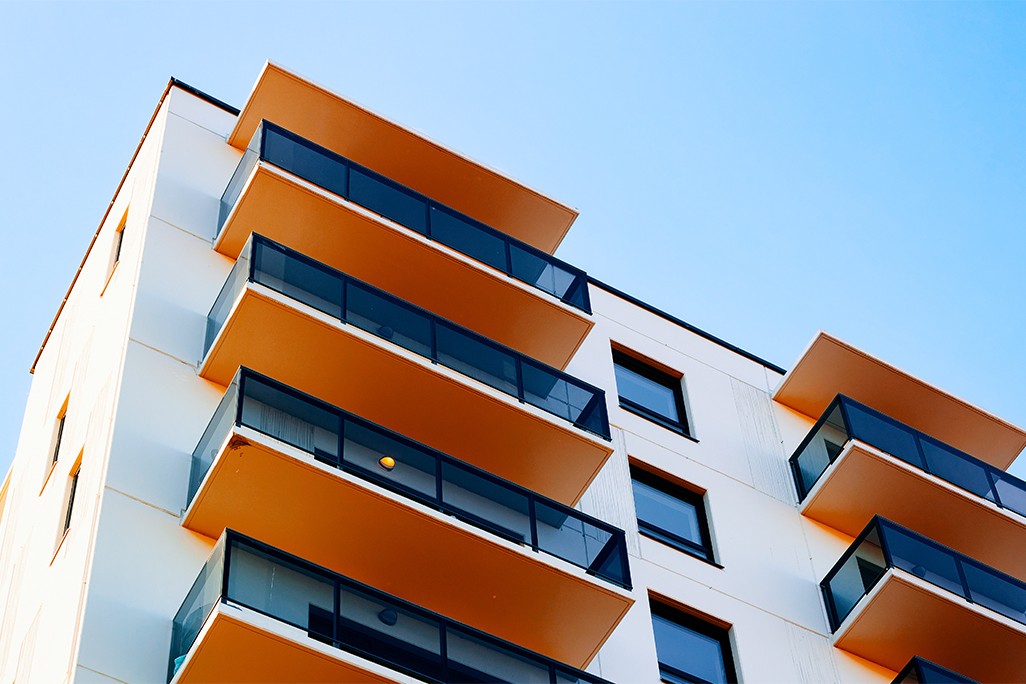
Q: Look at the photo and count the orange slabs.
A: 8